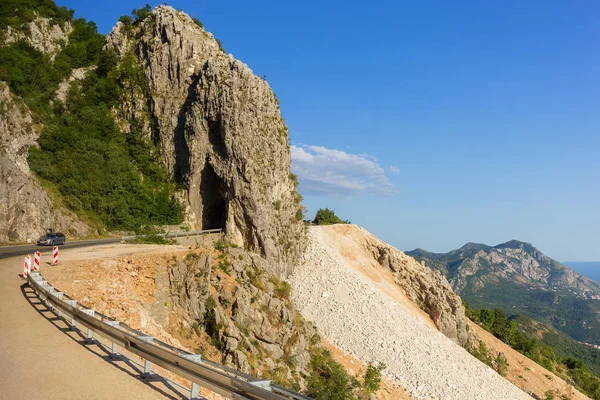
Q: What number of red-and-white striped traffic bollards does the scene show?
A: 3